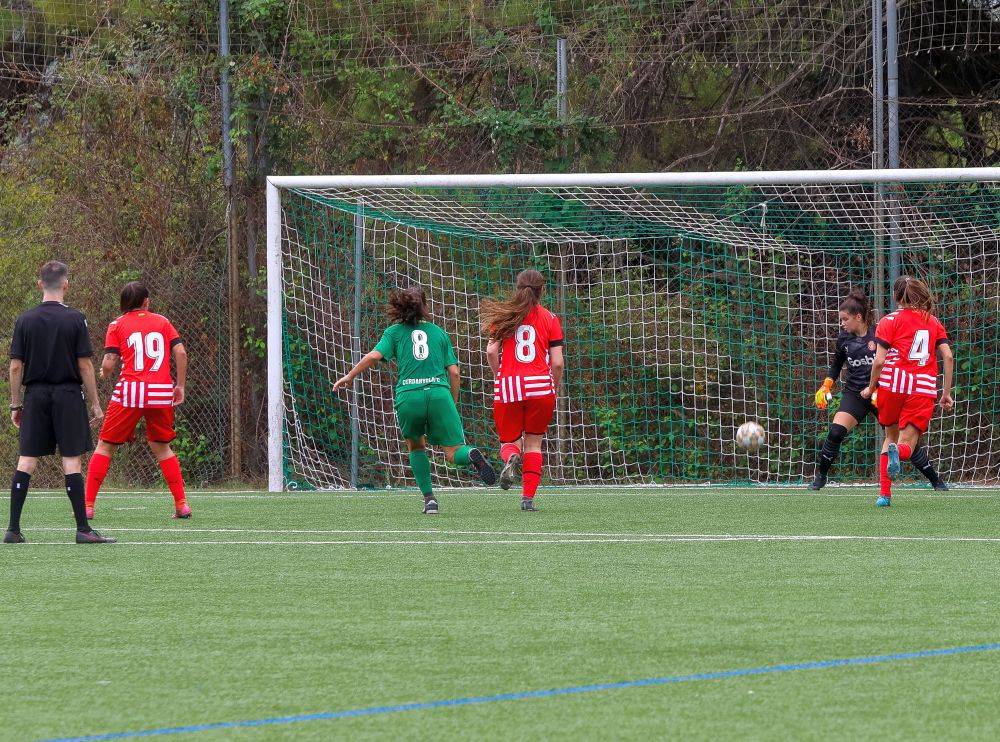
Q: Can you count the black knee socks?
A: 4